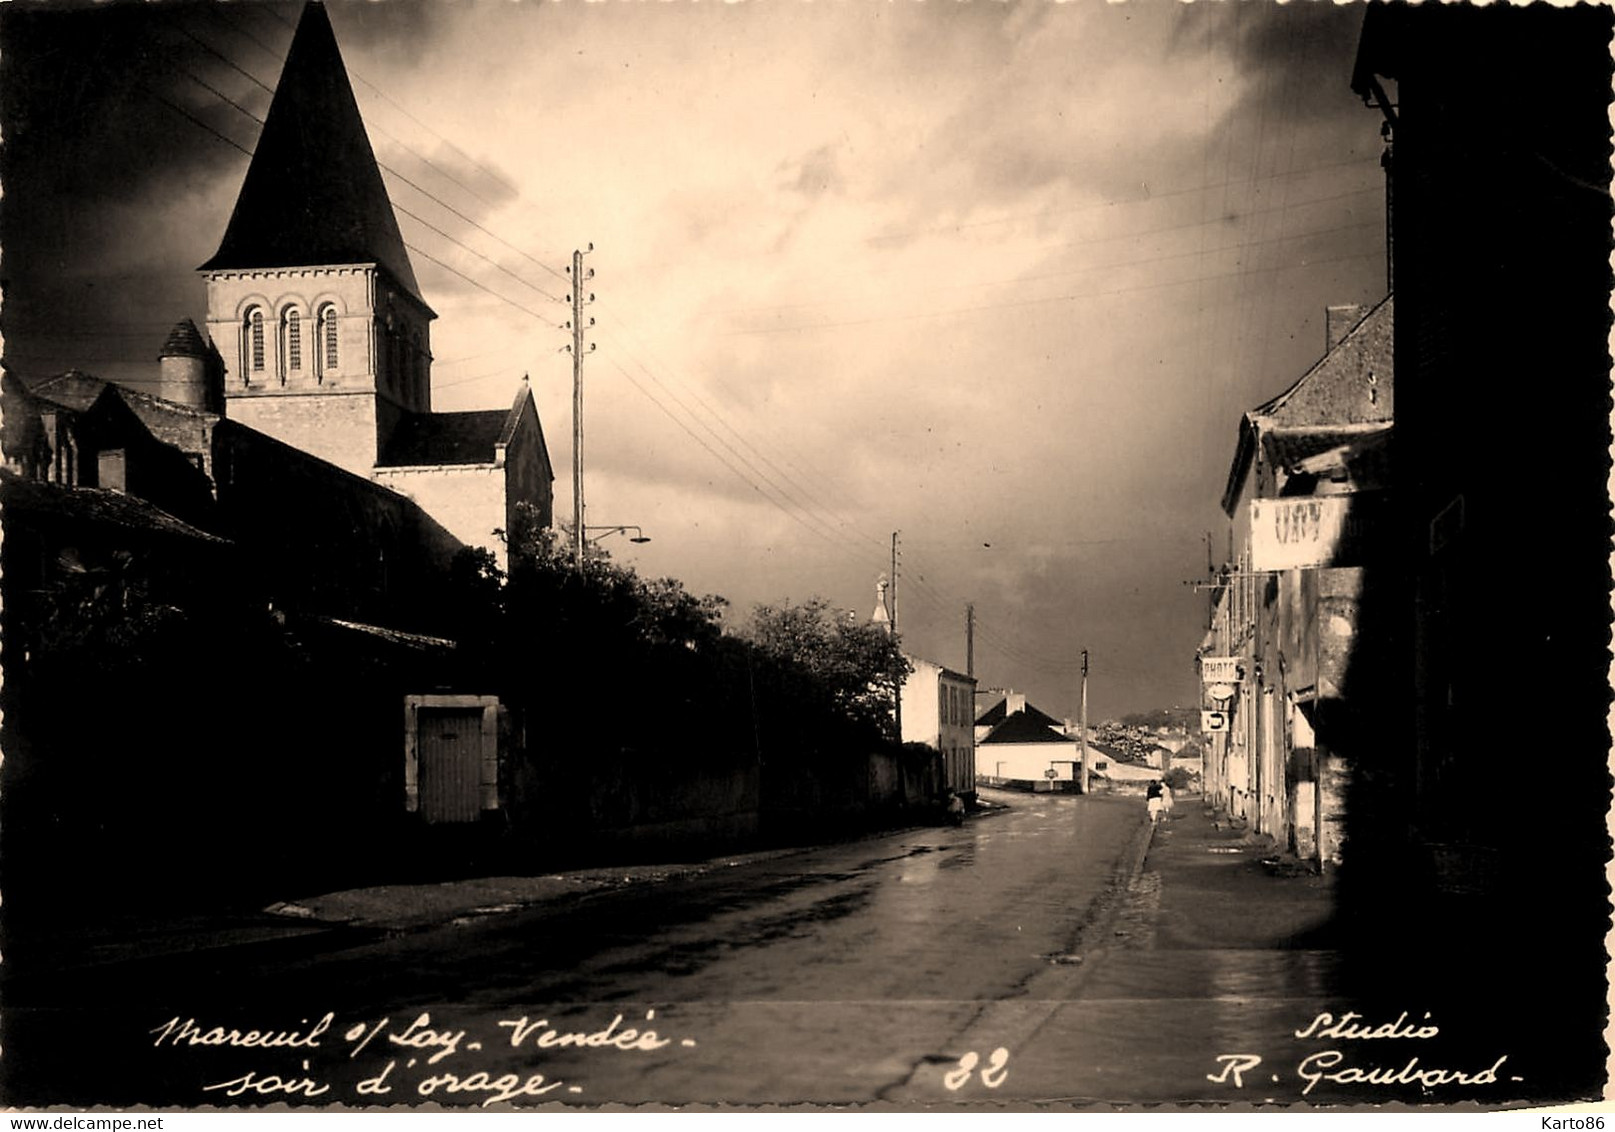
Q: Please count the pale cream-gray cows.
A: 0